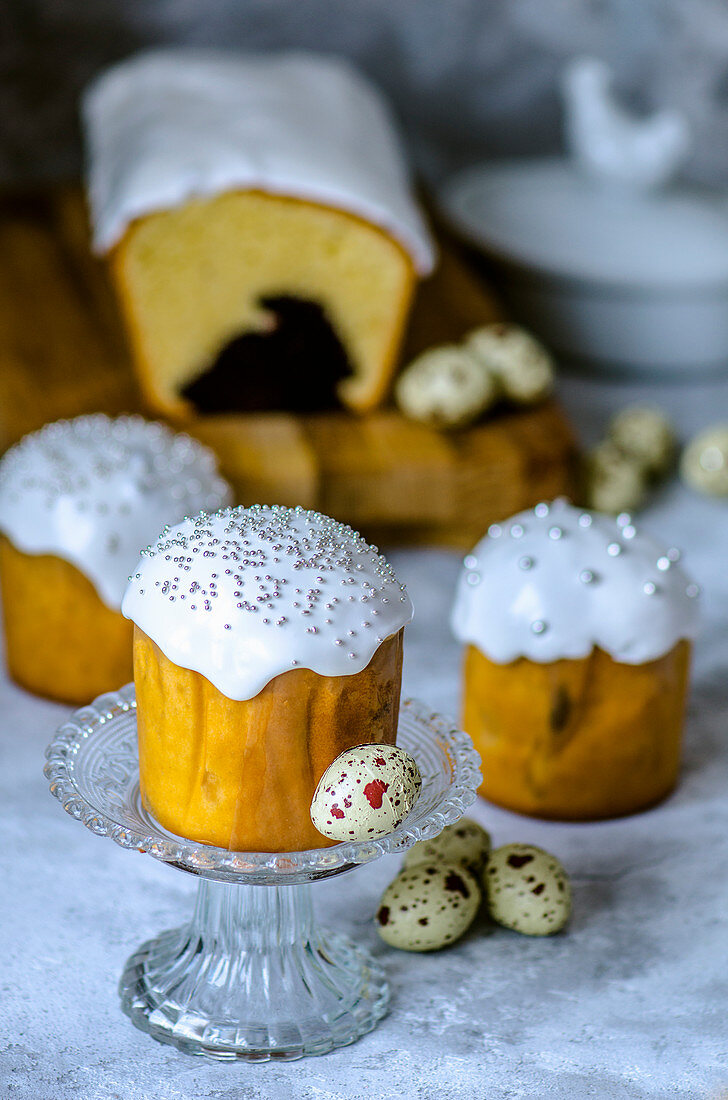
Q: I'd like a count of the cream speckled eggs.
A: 9